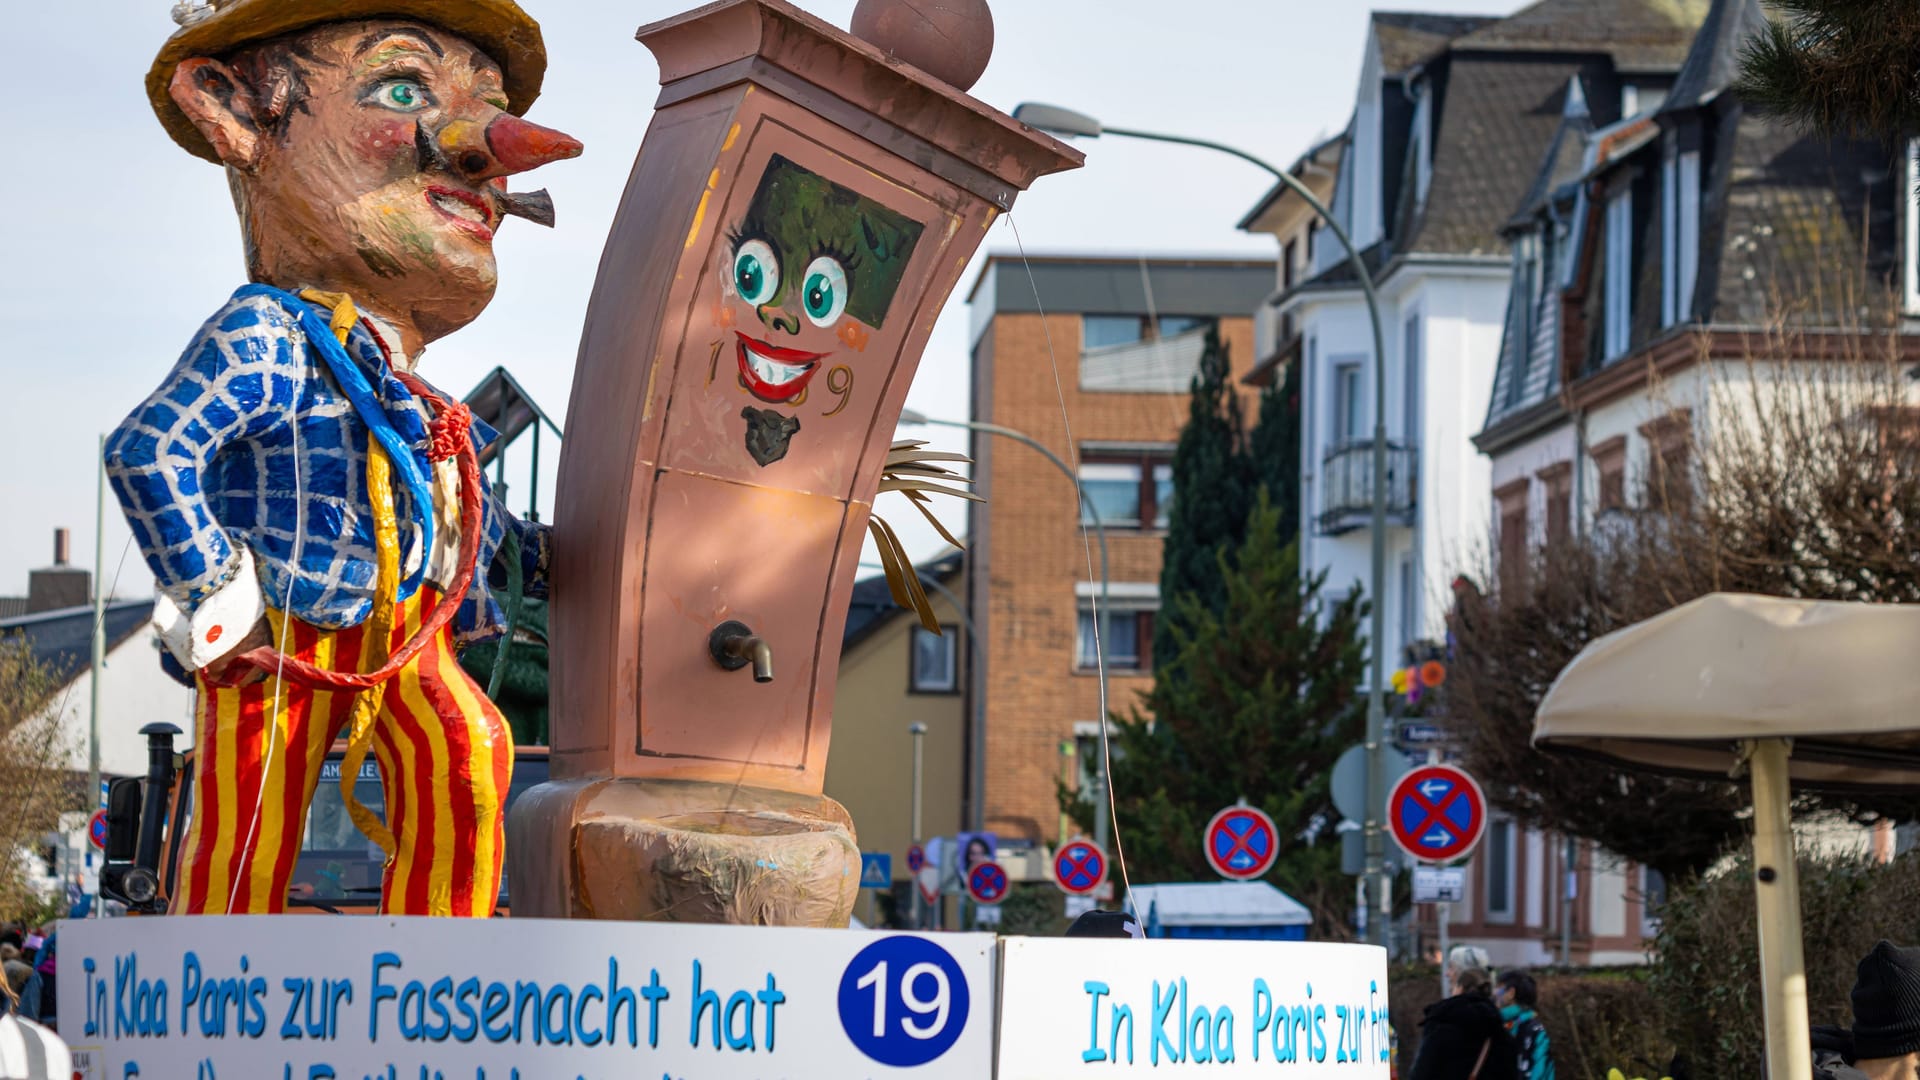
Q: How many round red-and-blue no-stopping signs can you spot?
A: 6